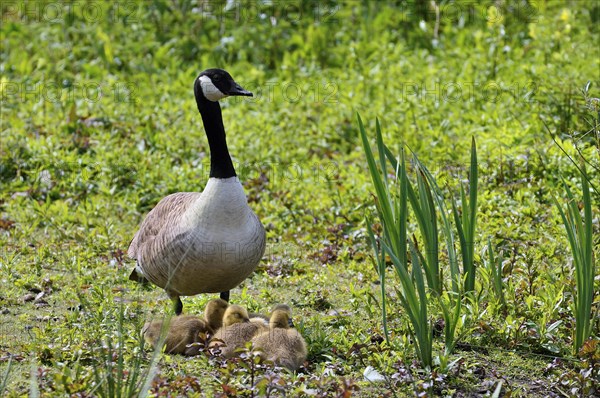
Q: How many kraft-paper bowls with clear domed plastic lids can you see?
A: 0